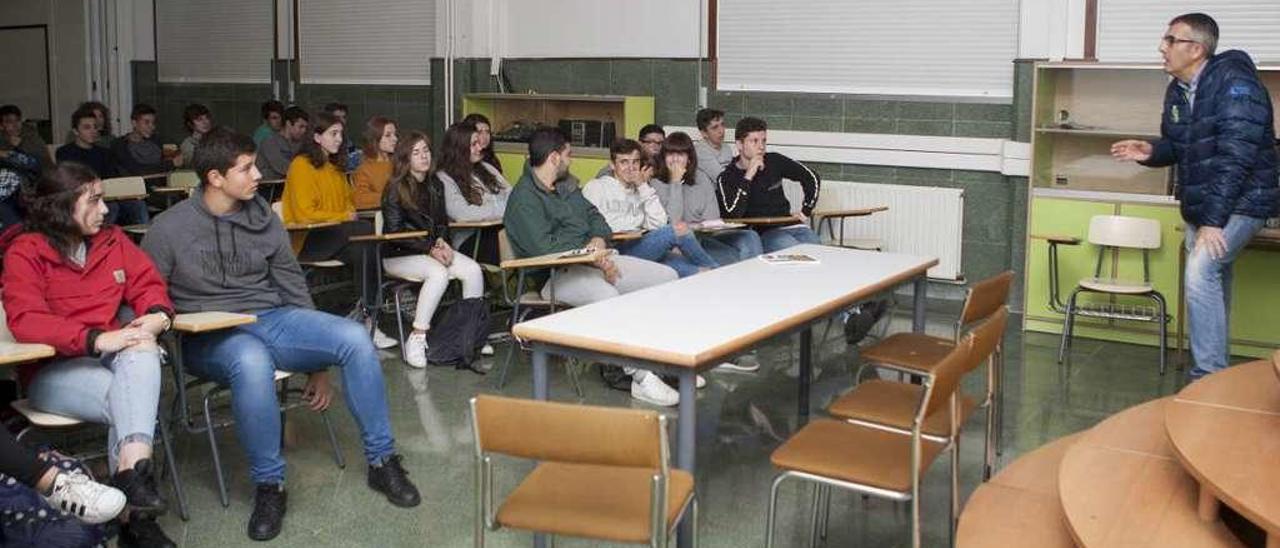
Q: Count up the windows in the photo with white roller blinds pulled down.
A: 4